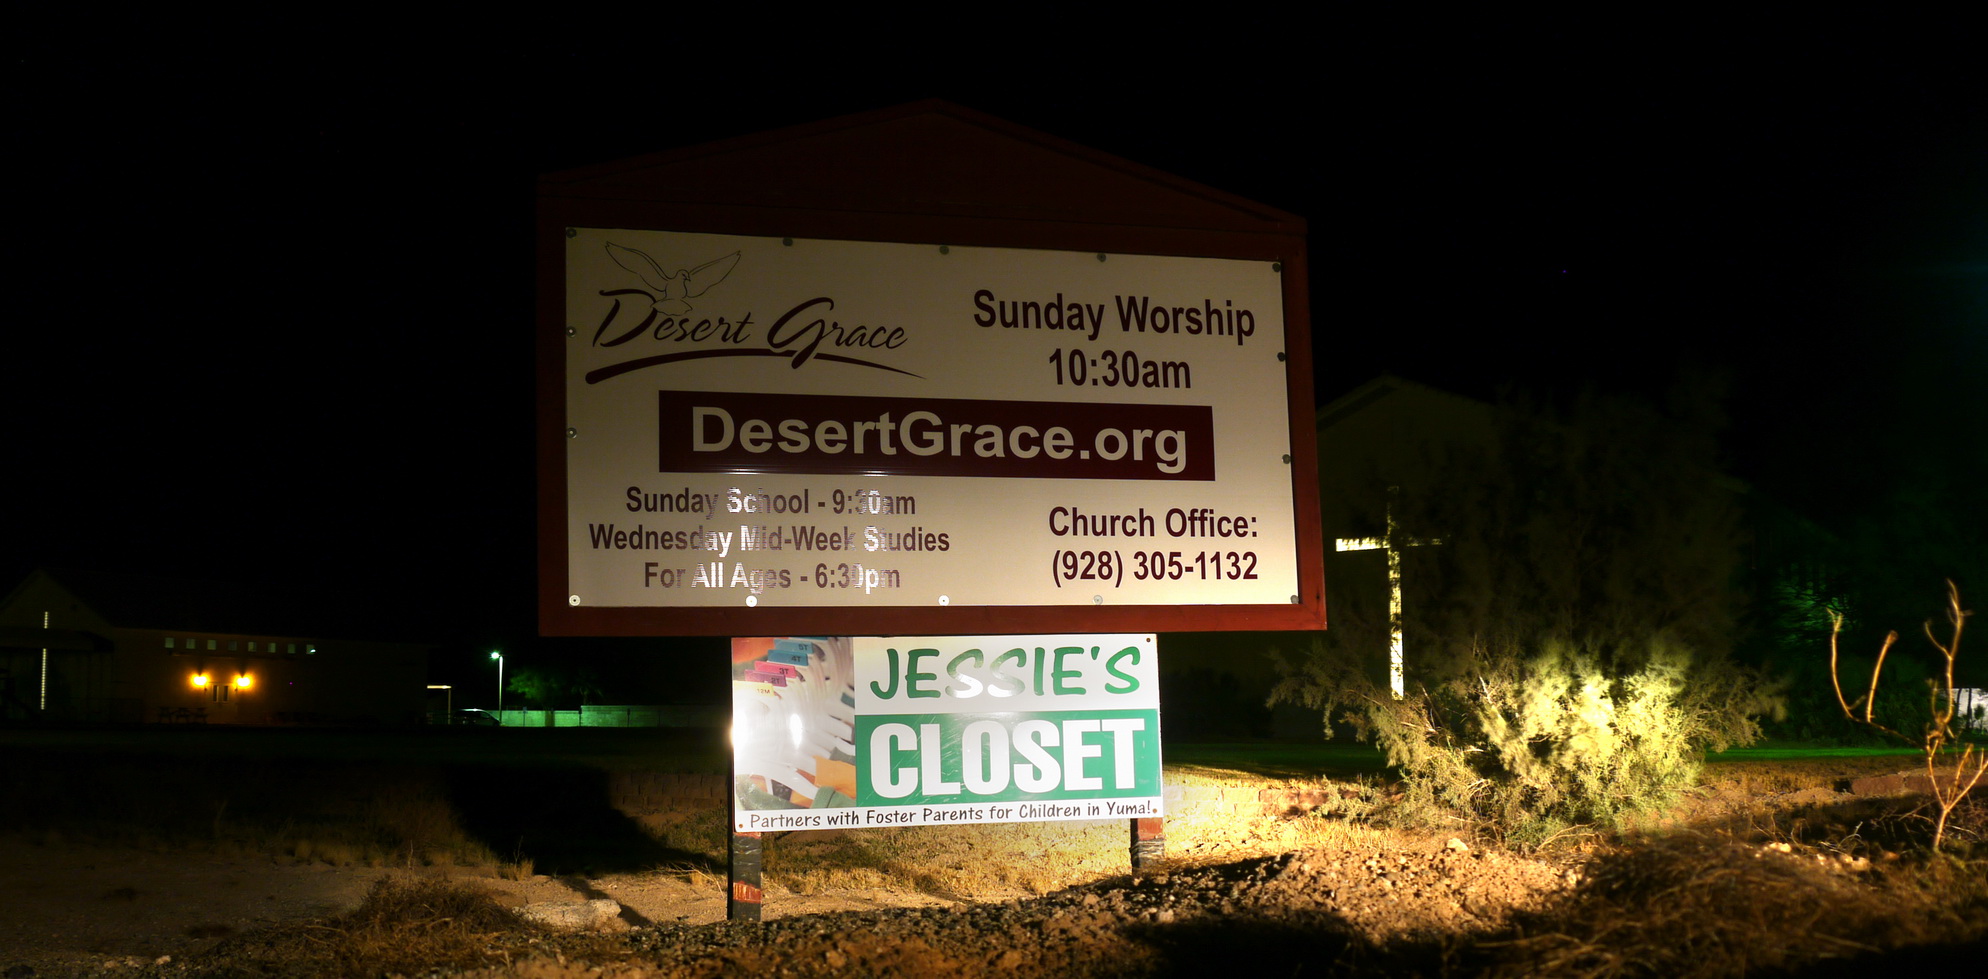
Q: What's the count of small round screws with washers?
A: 14